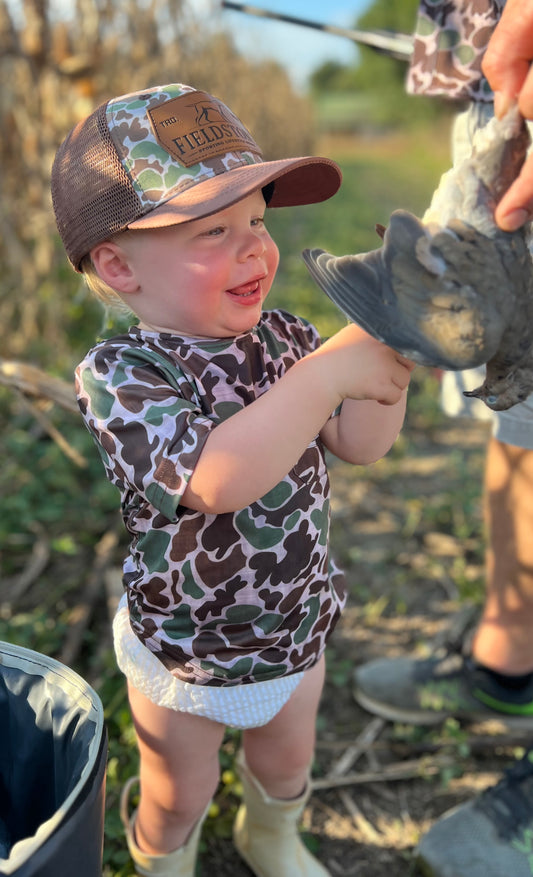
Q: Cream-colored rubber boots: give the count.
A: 2